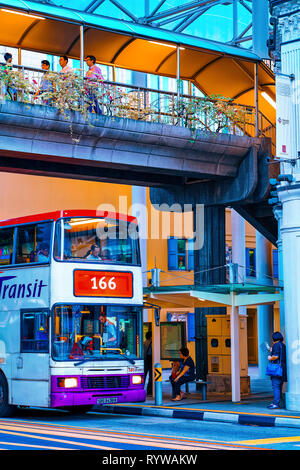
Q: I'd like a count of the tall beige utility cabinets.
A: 1